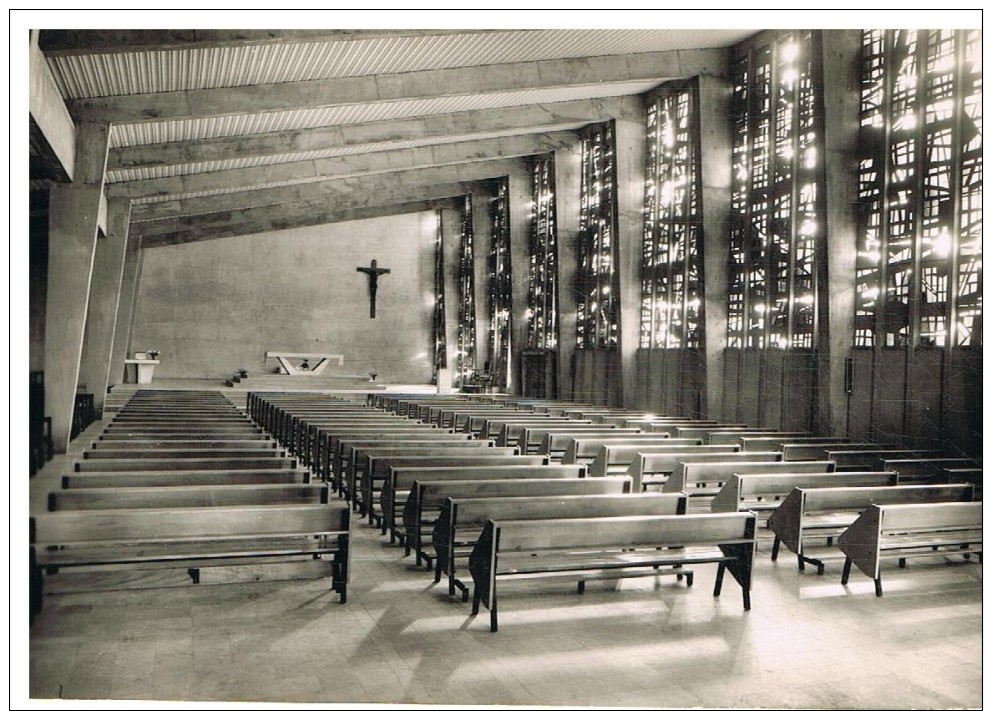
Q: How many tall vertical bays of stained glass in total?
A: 8